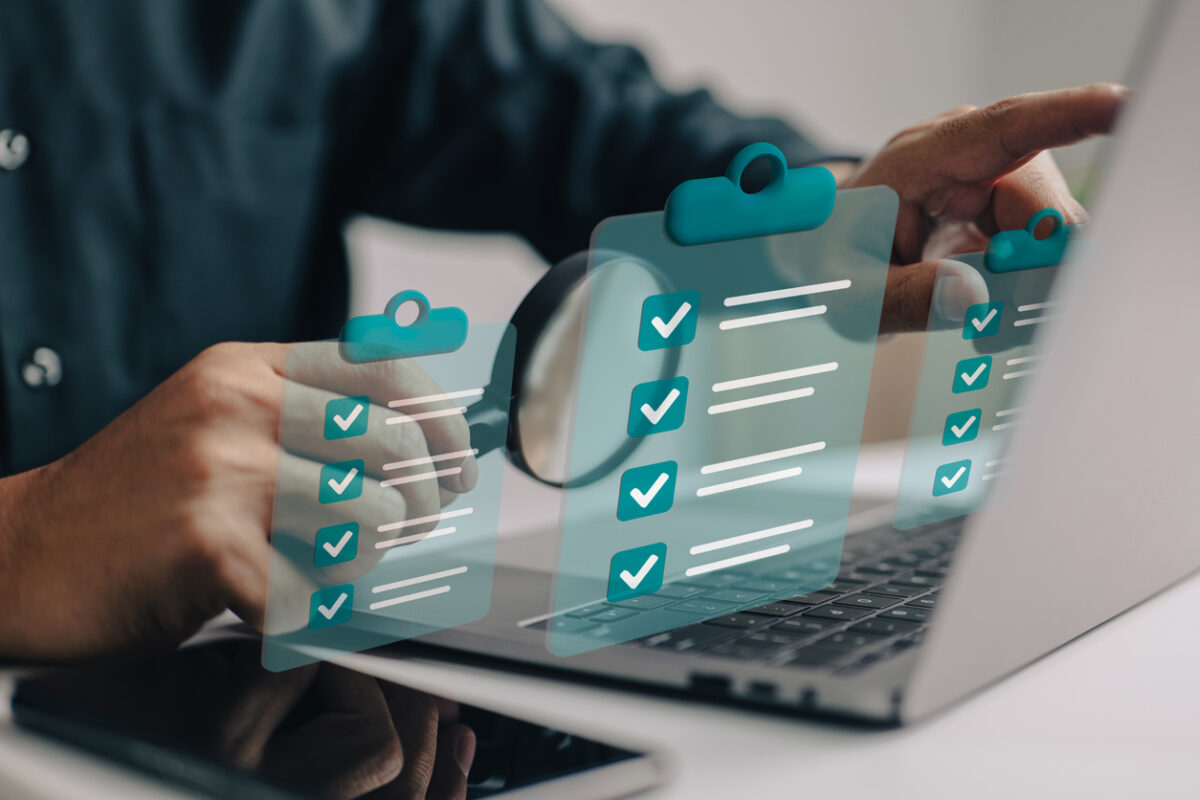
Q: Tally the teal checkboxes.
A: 12